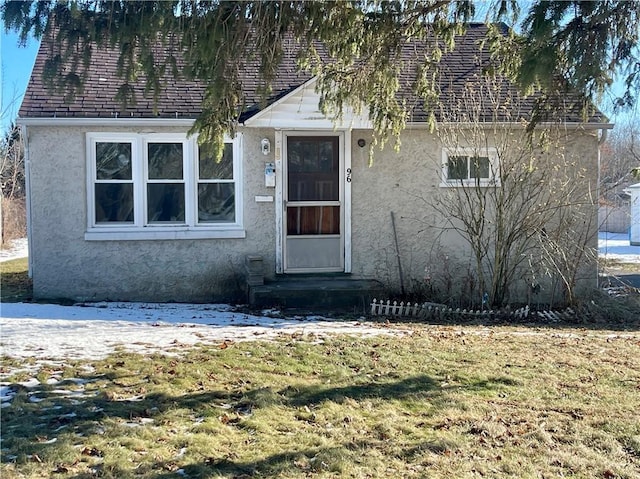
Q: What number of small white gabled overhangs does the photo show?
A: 1